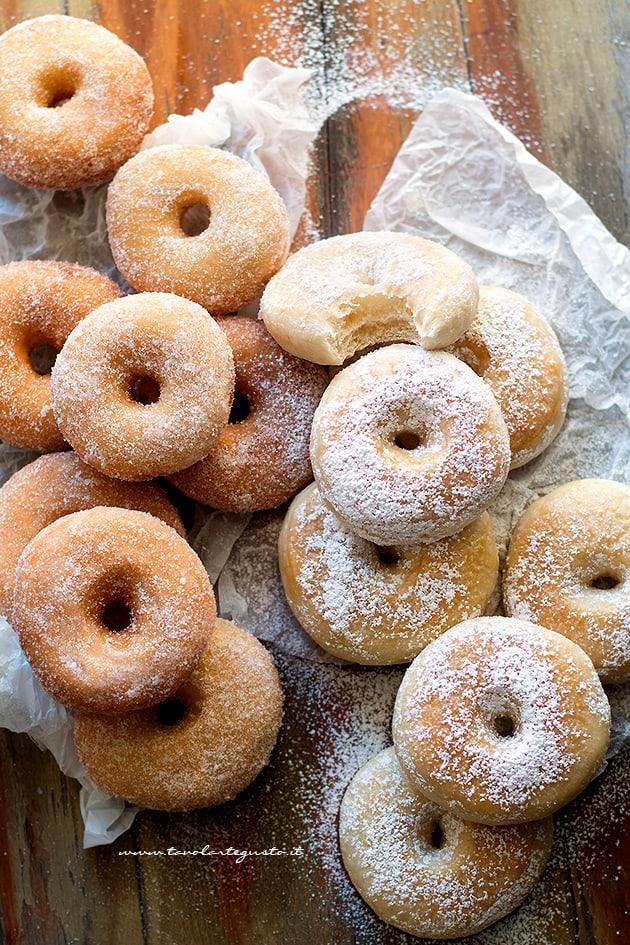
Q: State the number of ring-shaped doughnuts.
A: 15